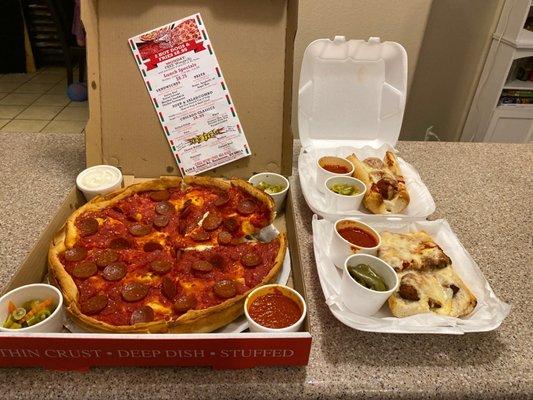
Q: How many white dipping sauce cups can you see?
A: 8